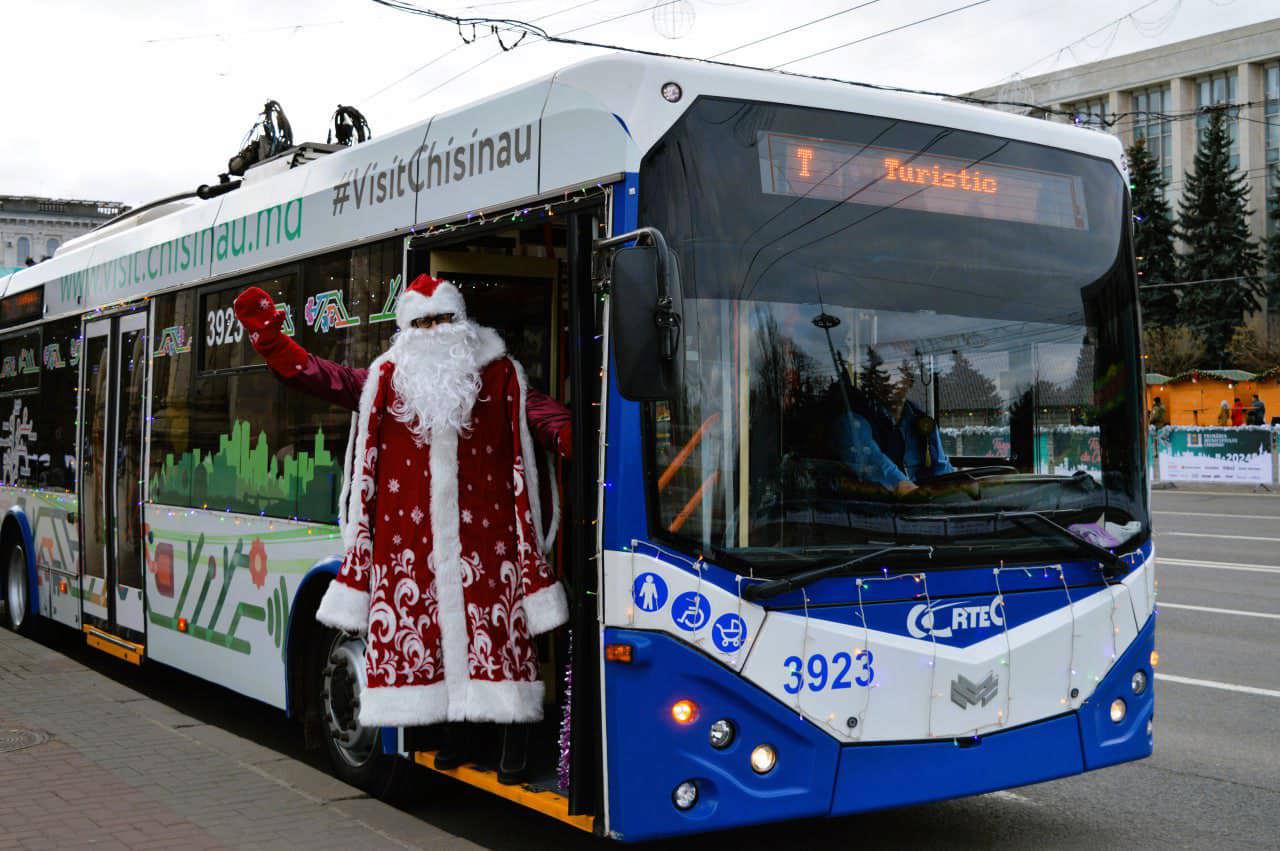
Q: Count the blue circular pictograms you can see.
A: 3